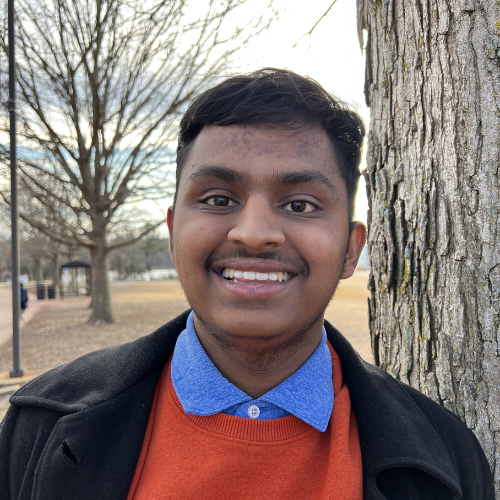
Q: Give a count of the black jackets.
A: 1